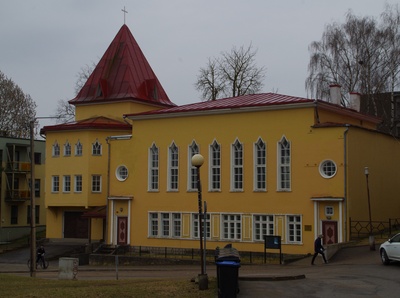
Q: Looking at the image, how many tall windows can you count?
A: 7